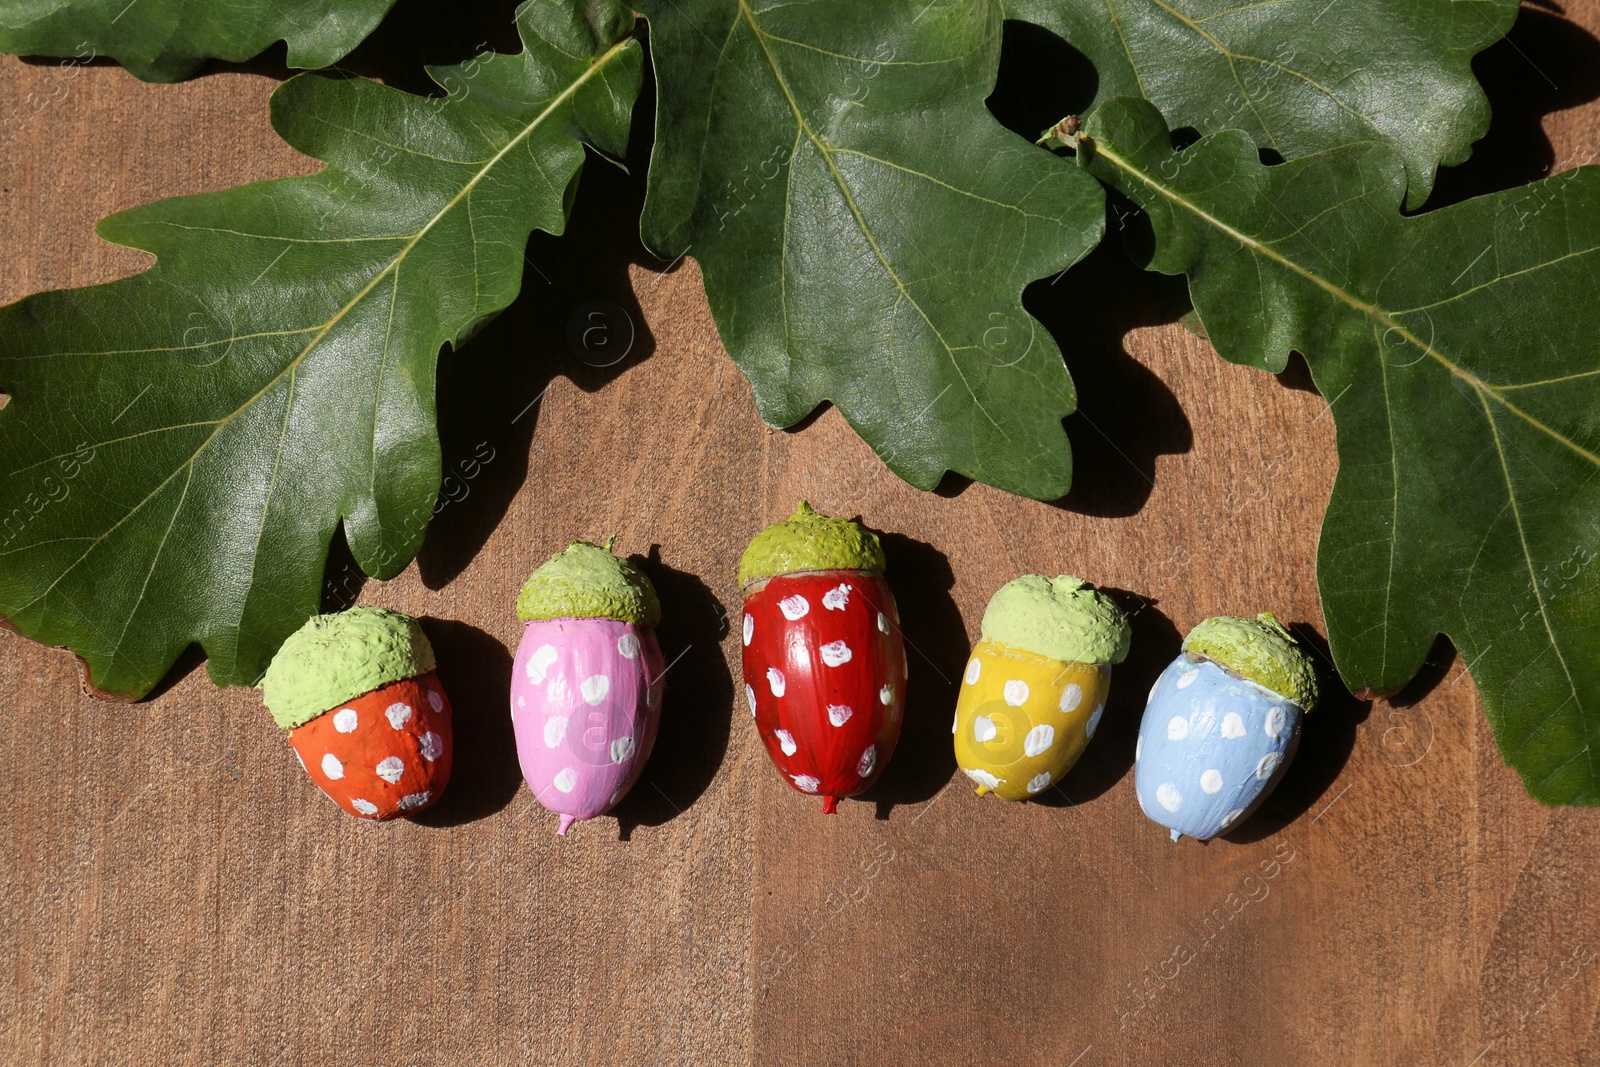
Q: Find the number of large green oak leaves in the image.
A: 5